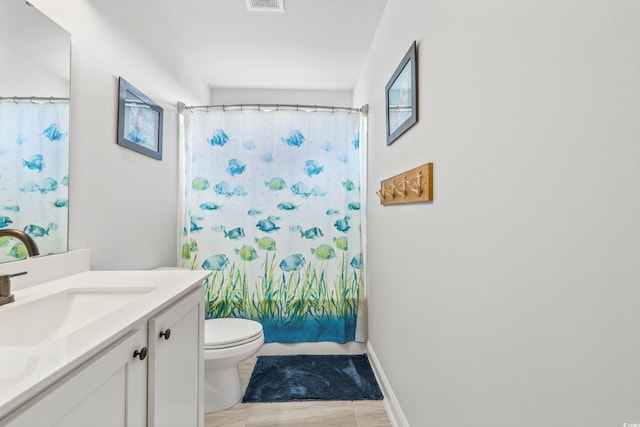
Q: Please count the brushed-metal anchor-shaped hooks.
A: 4